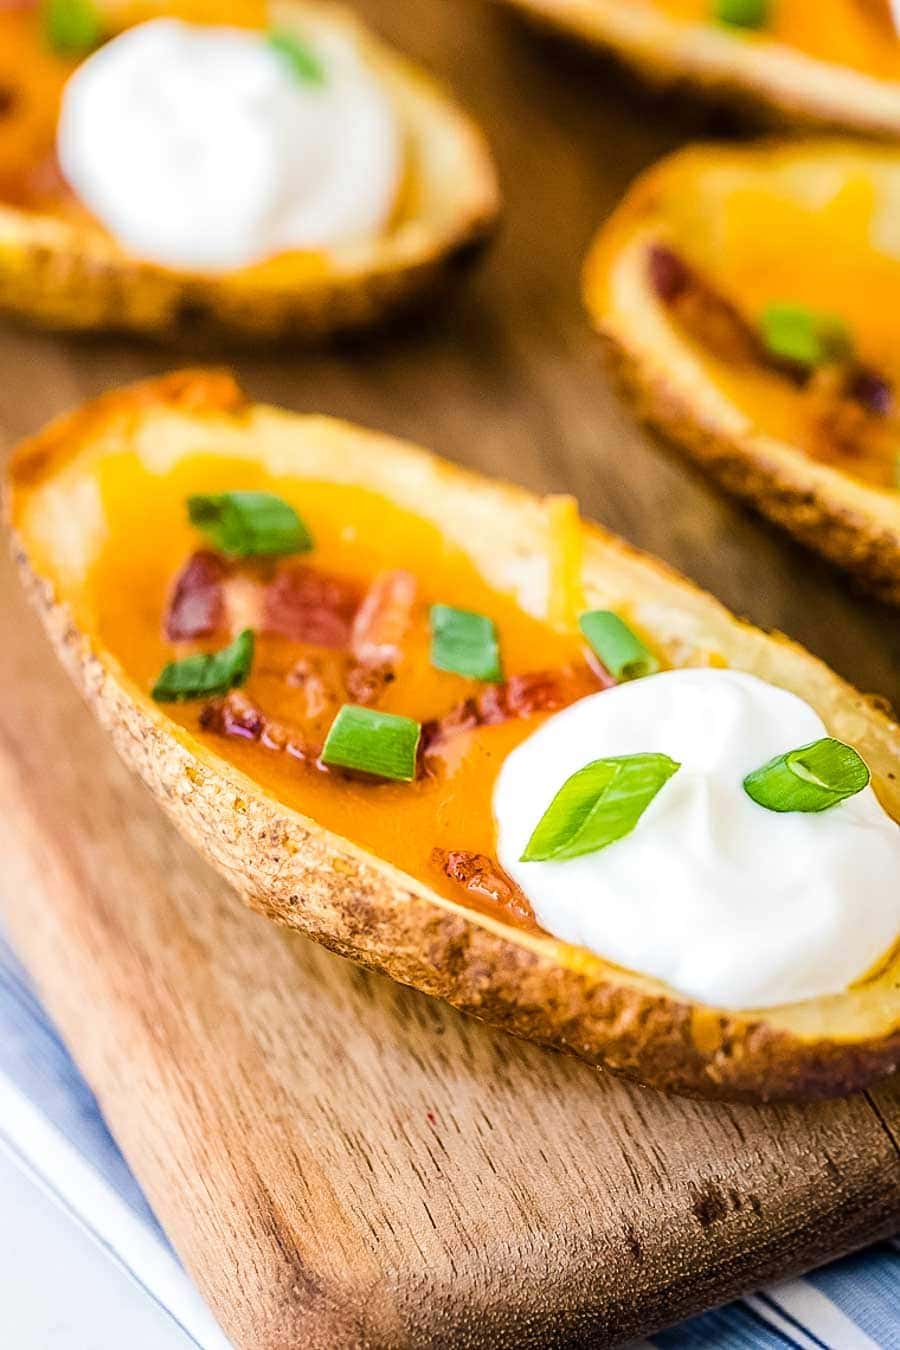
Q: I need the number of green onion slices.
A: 11